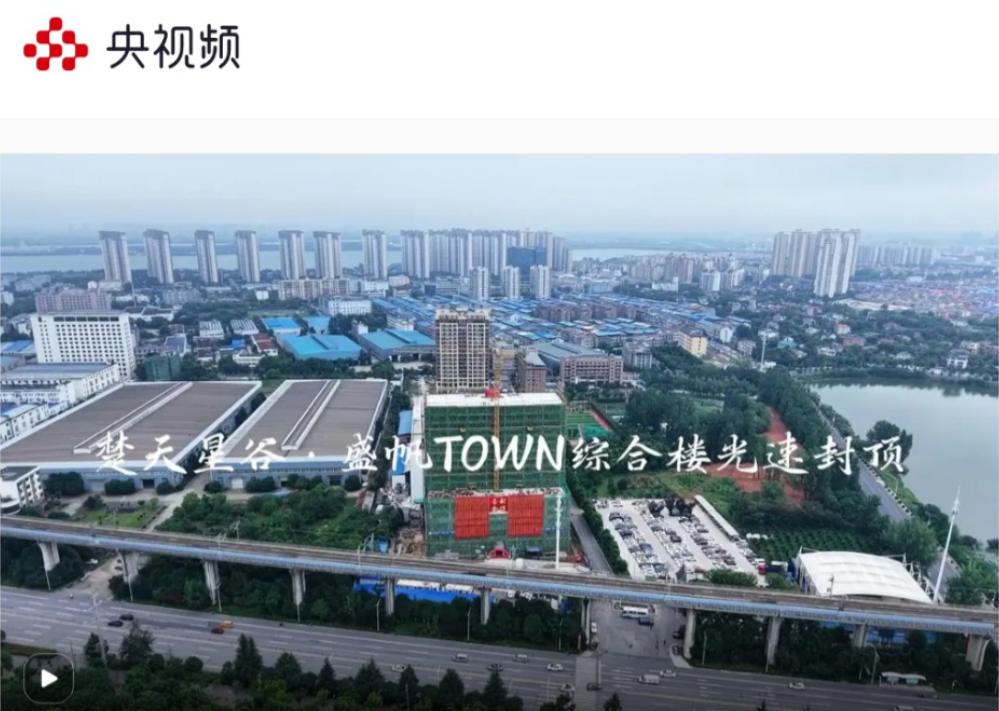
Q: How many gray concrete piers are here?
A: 11